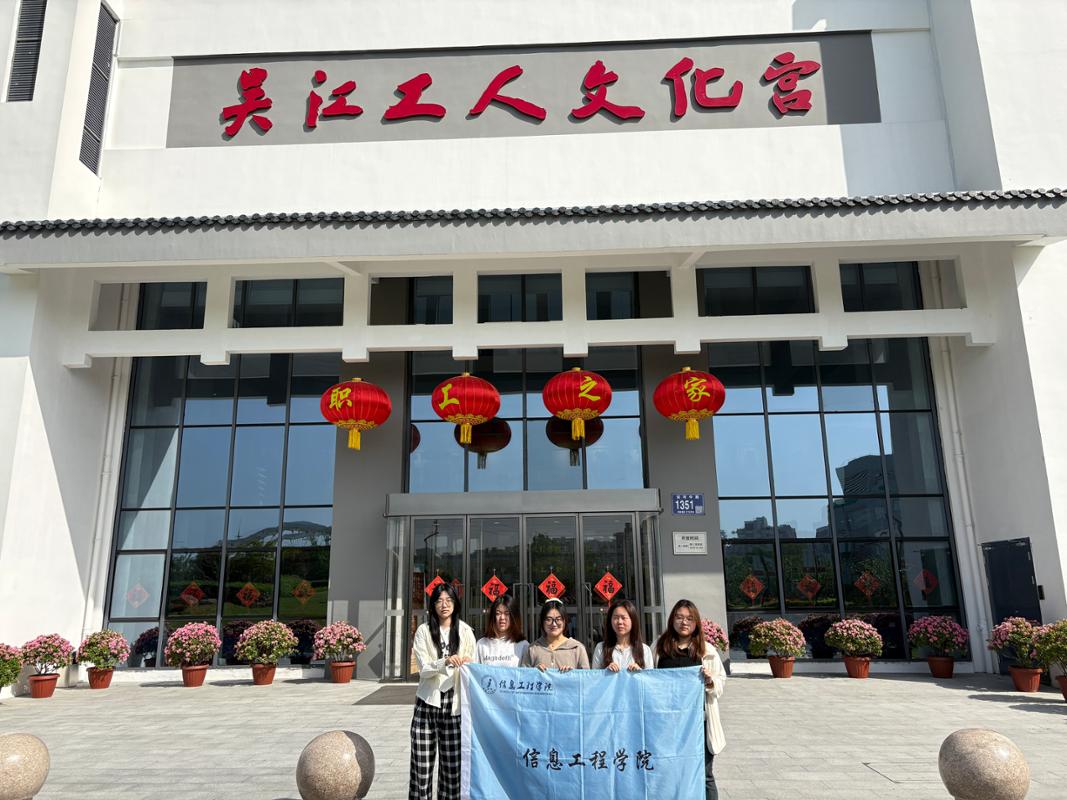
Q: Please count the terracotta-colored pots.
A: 10